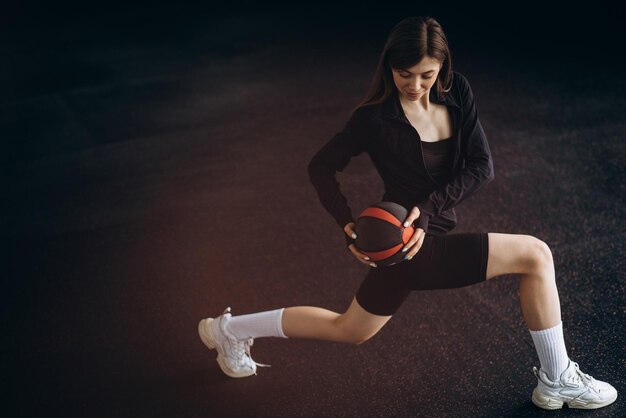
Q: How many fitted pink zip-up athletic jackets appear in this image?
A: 0